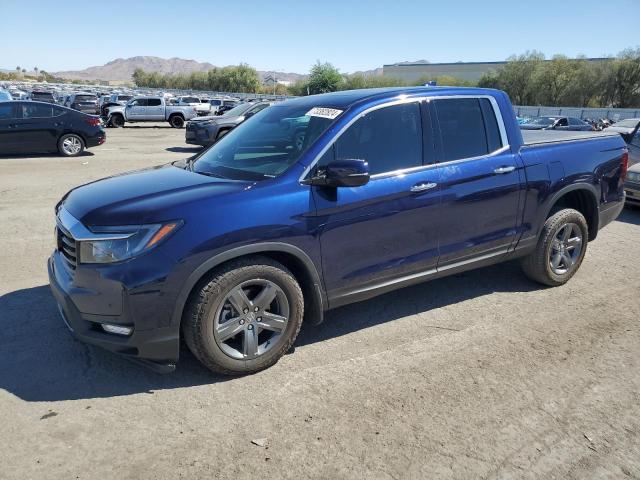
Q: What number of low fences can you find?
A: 1